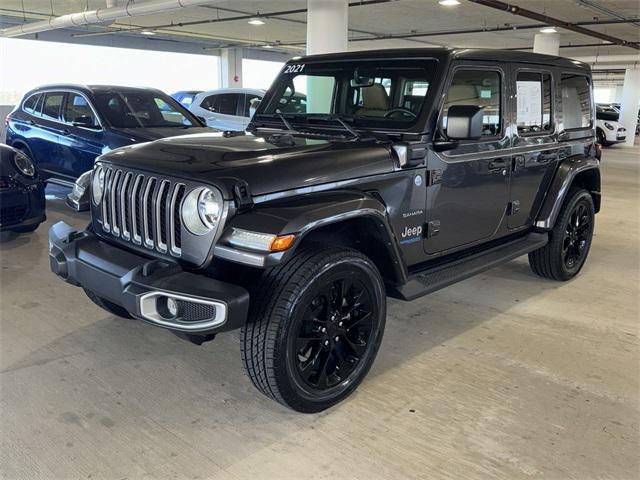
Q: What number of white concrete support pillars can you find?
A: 4